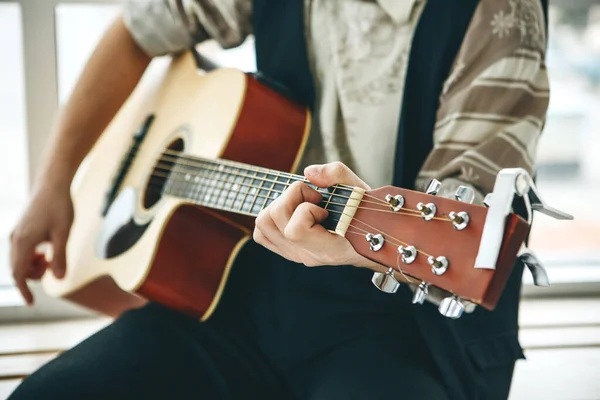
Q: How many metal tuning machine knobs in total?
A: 6